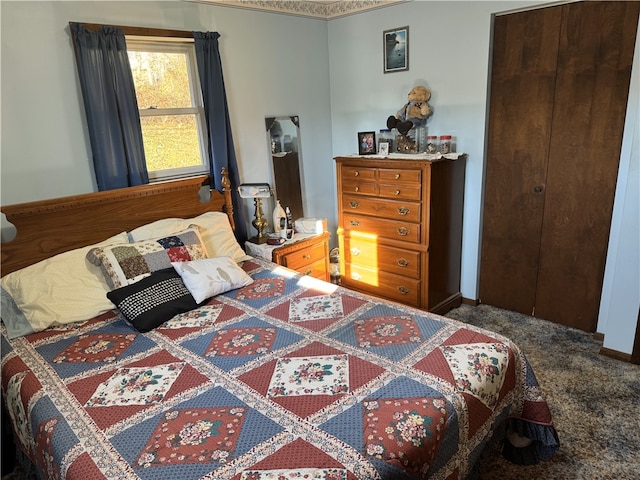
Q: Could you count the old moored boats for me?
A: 0